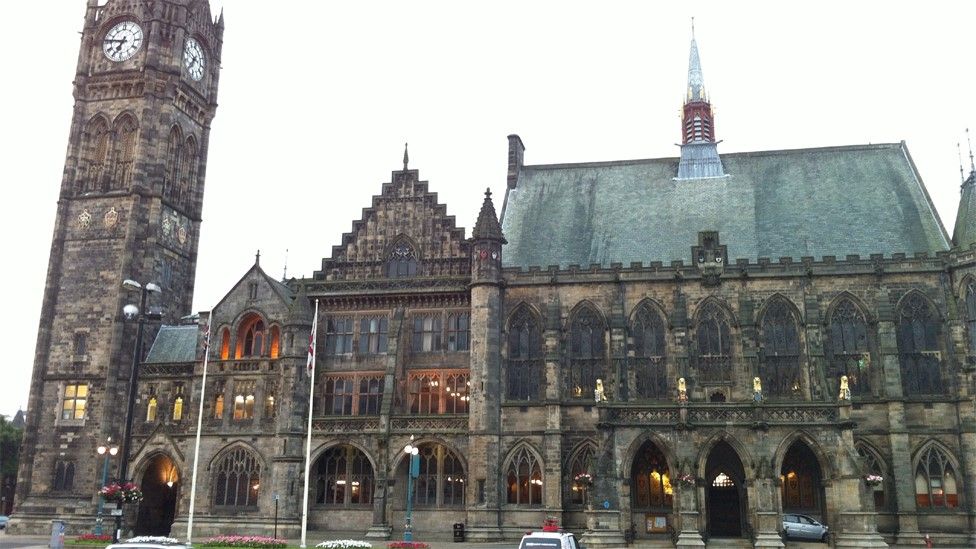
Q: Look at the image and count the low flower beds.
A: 5